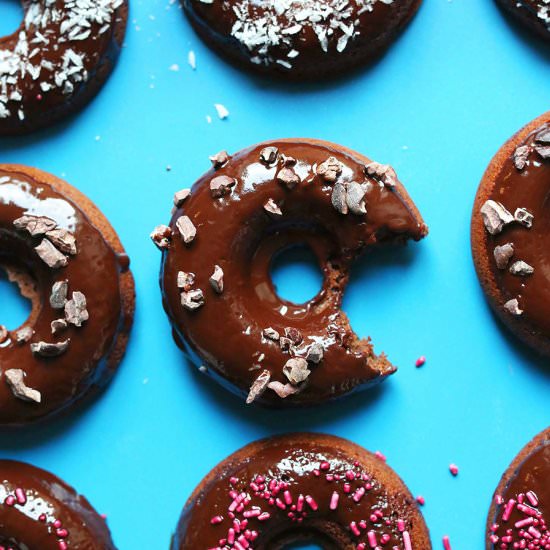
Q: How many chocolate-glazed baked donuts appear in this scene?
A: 9